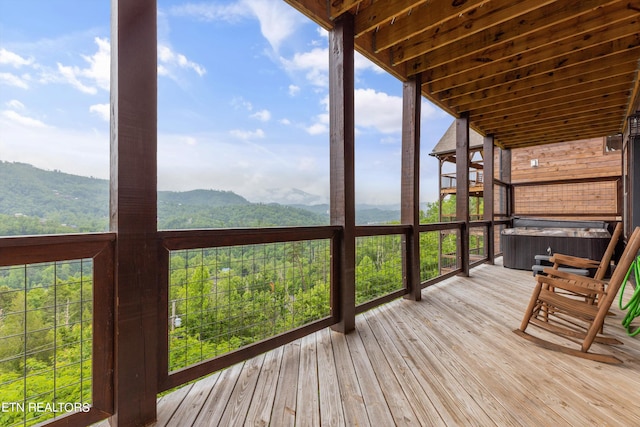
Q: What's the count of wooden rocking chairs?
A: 2